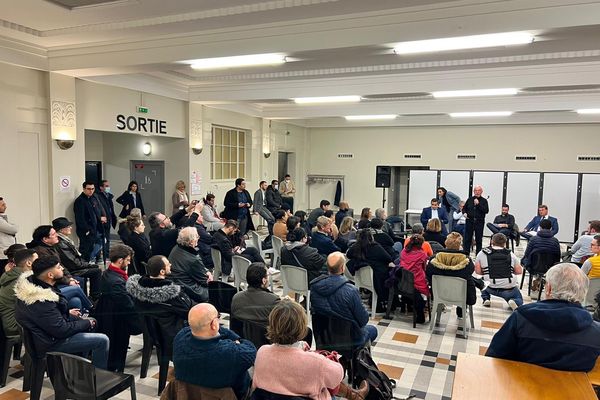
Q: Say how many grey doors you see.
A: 1